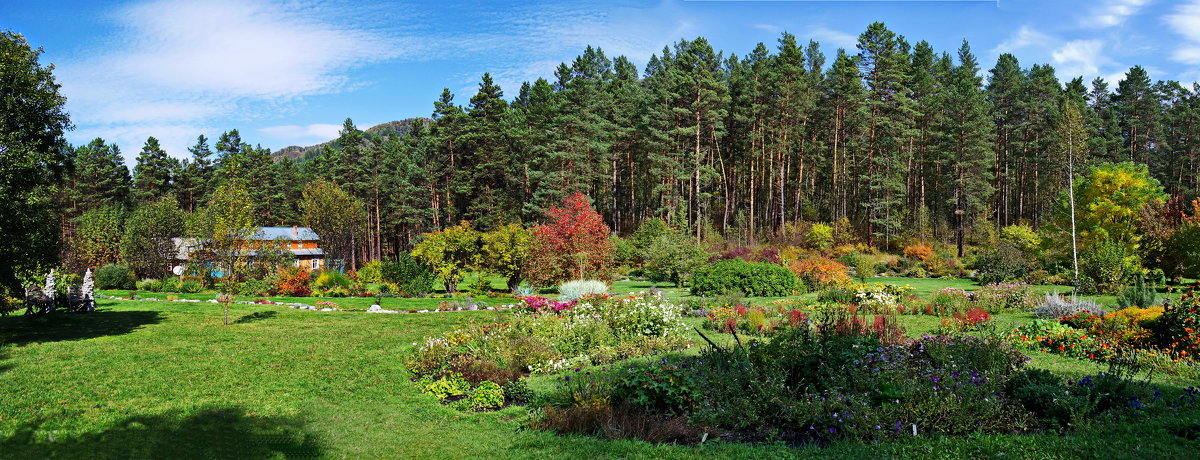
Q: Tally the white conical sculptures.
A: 2